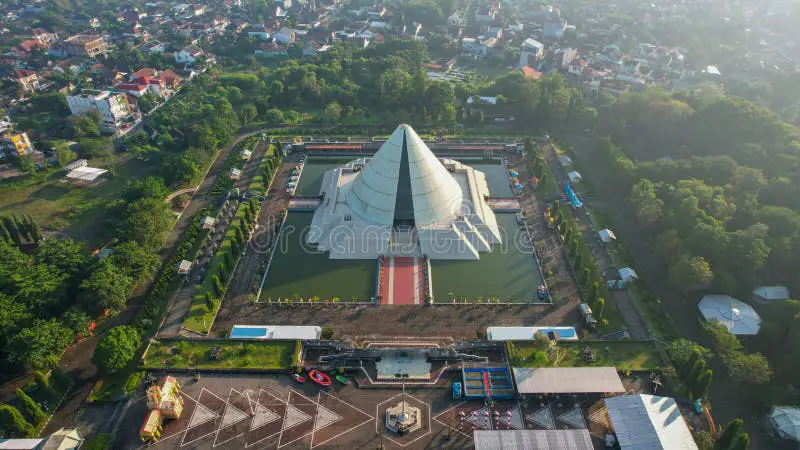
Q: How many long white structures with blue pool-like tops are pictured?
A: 2